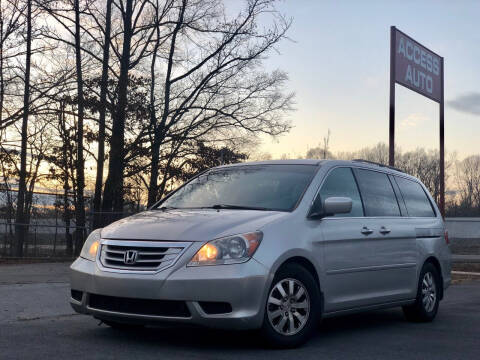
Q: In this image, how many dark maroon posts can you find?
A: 2